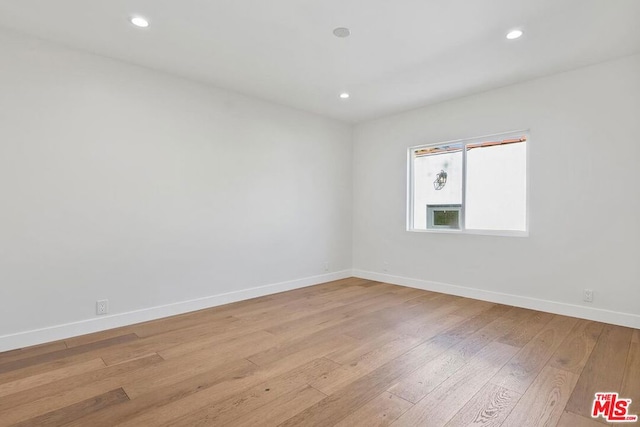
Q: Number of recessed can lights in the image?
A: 3